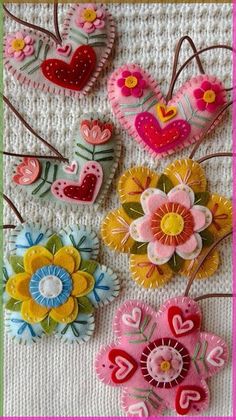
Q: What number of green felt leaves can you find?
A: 12